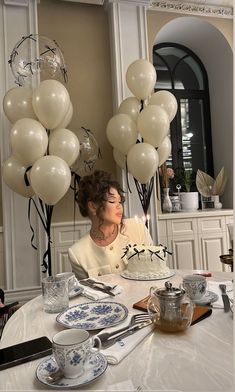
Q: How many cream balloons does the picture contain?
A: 15